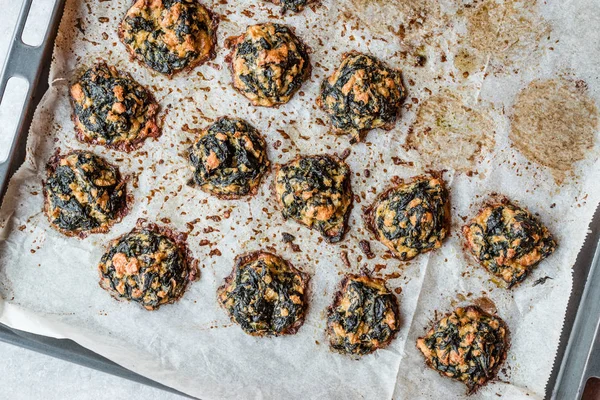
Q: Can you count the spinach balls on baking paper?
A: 14